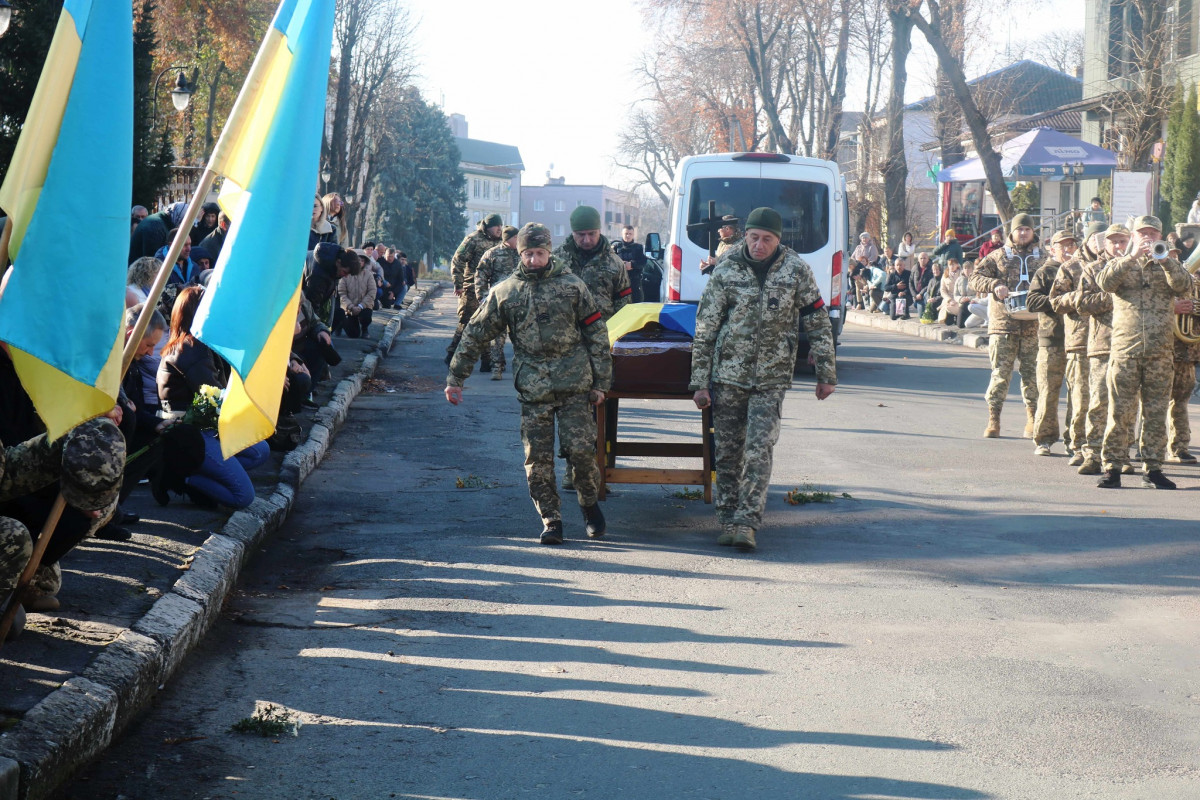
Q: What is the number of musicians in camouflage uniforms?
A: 6